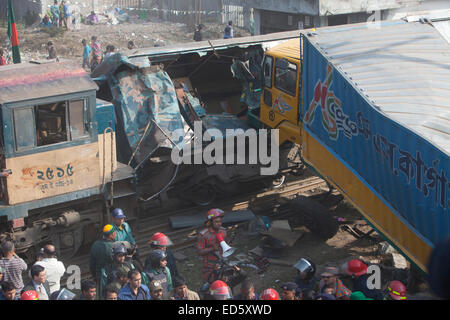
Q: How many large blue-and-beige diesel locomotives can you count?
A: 1